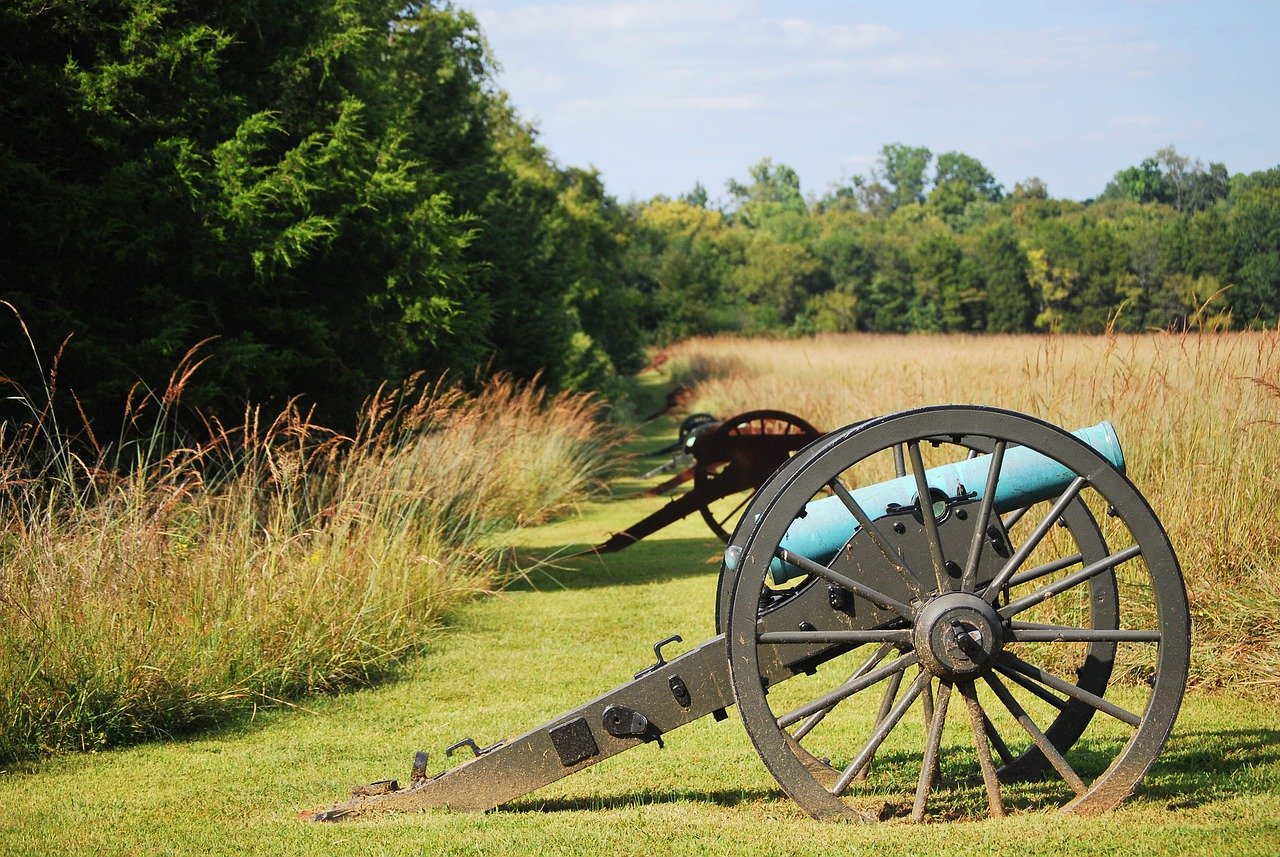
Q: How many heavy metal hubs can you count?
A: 1